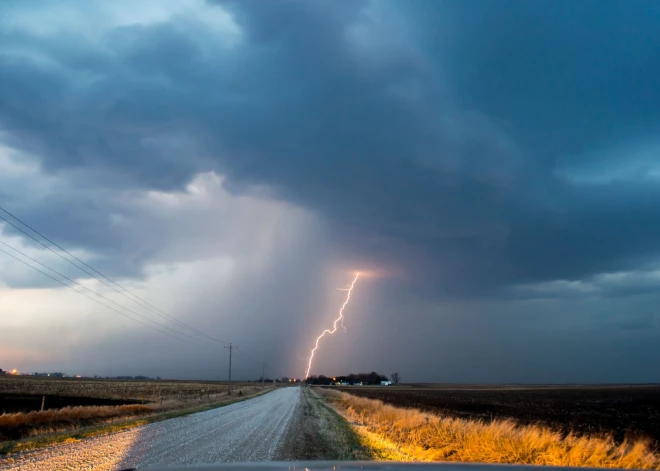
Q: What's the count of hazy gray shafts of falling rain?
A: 1